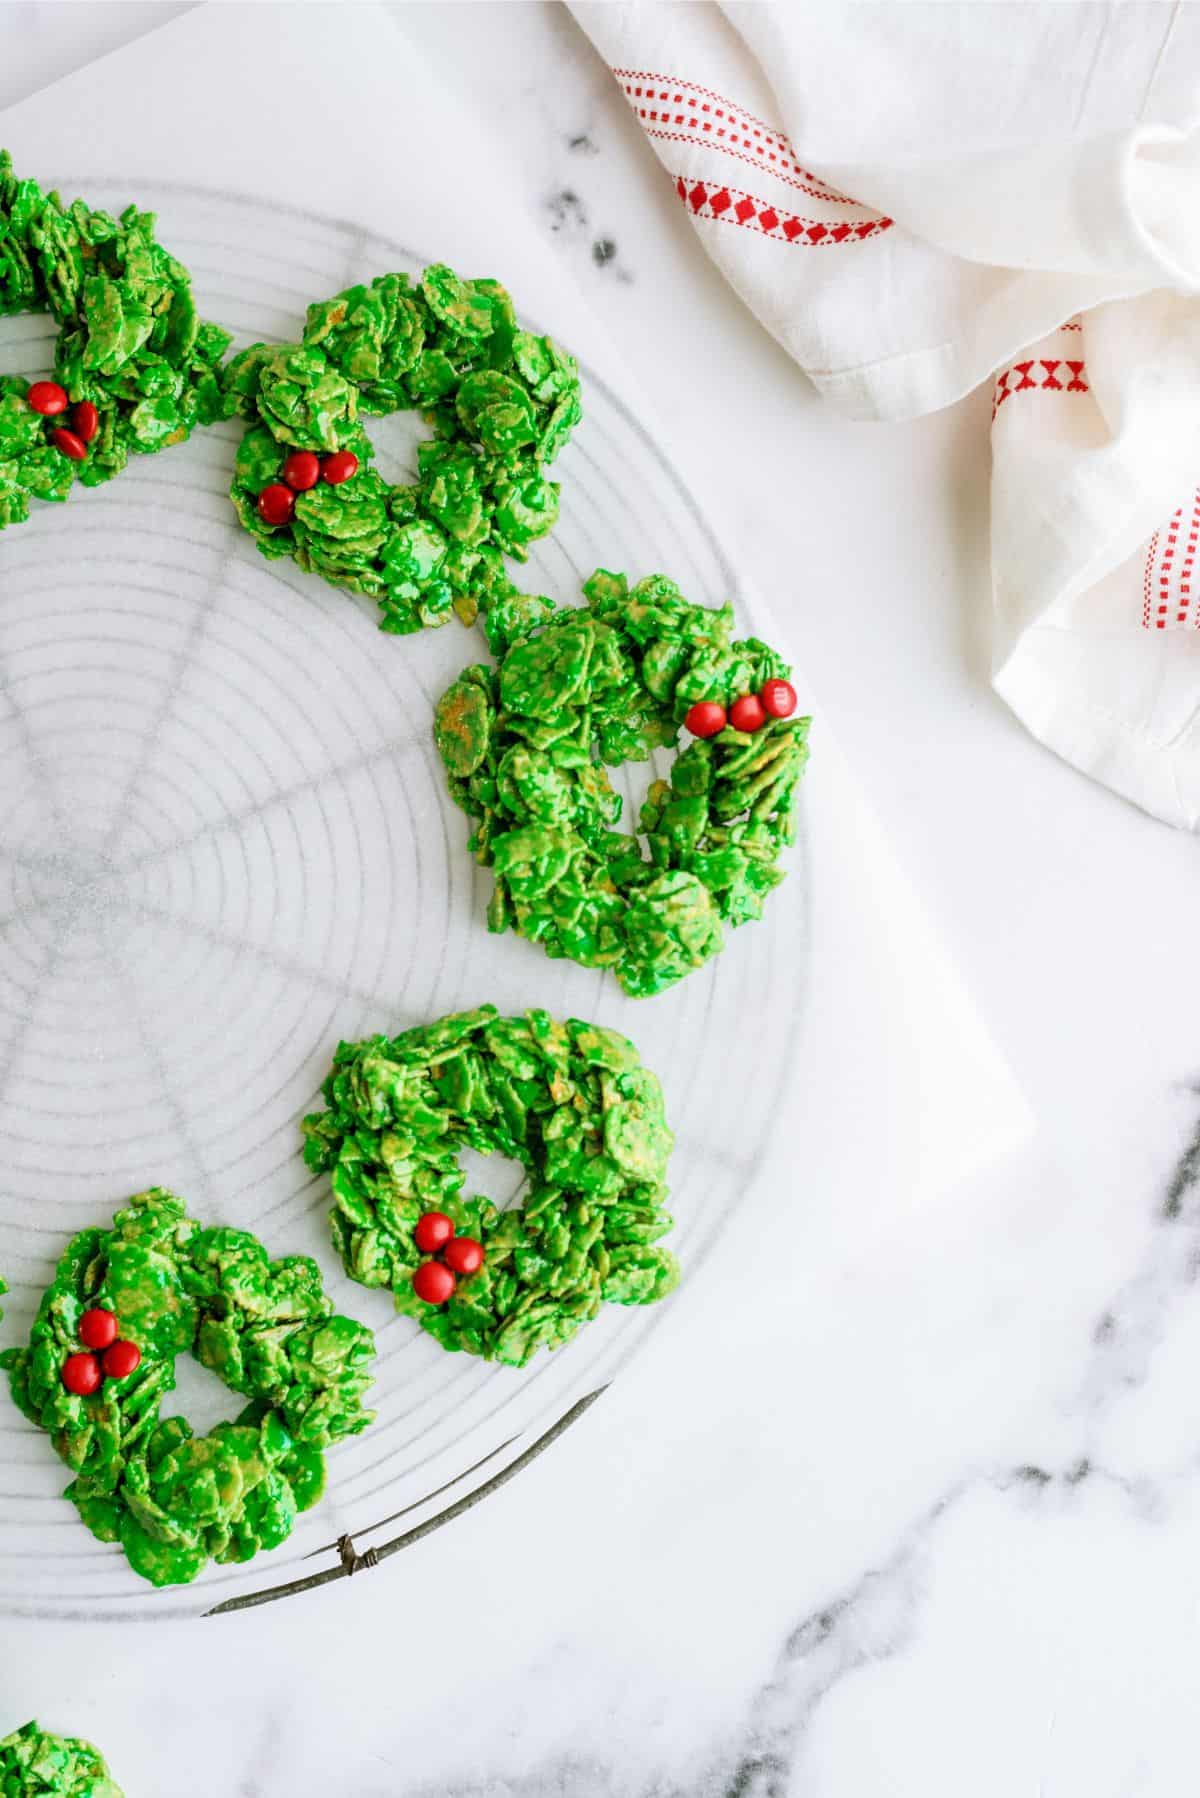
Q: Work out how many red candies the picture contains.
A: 15